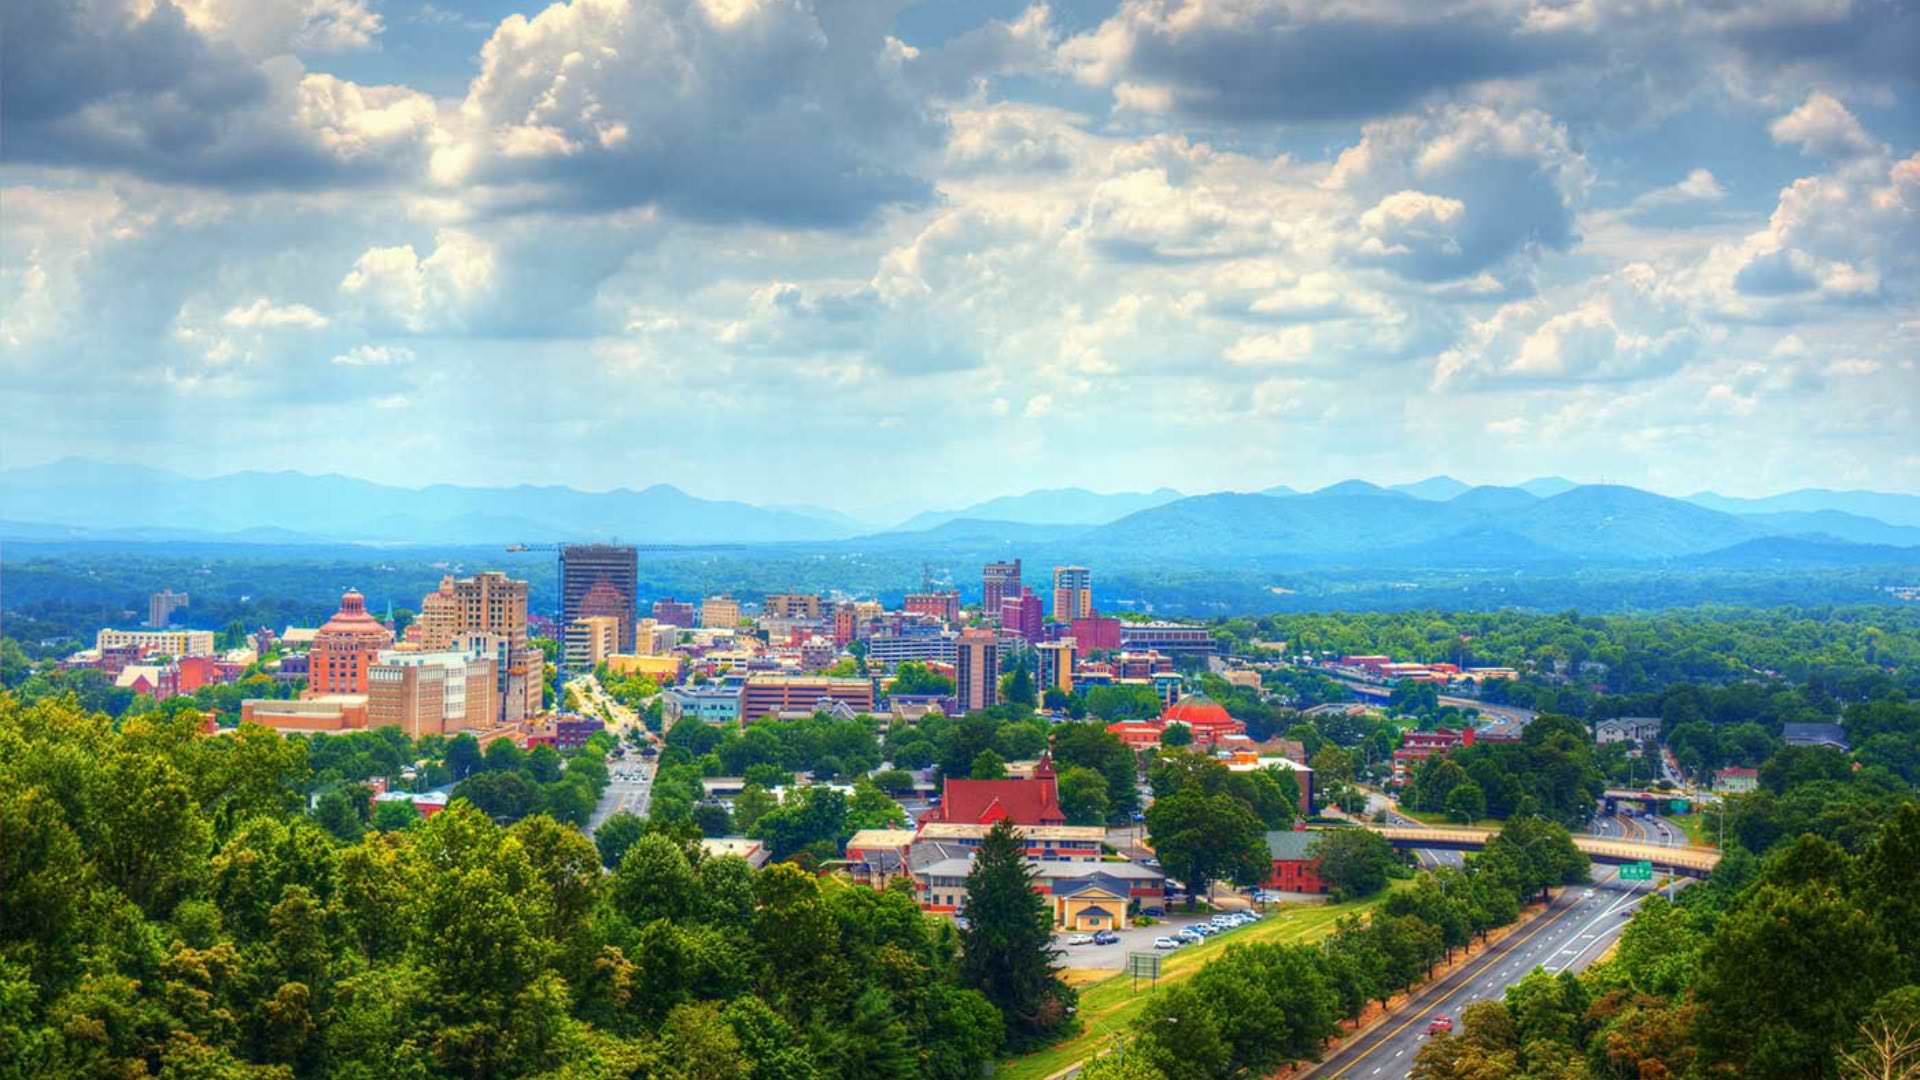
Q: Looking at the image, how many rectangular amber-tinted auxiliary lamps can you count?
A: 0